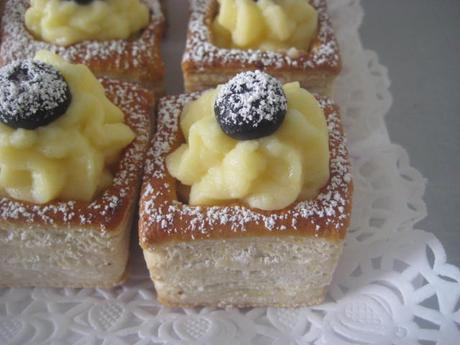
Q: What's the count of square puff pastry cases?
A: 4